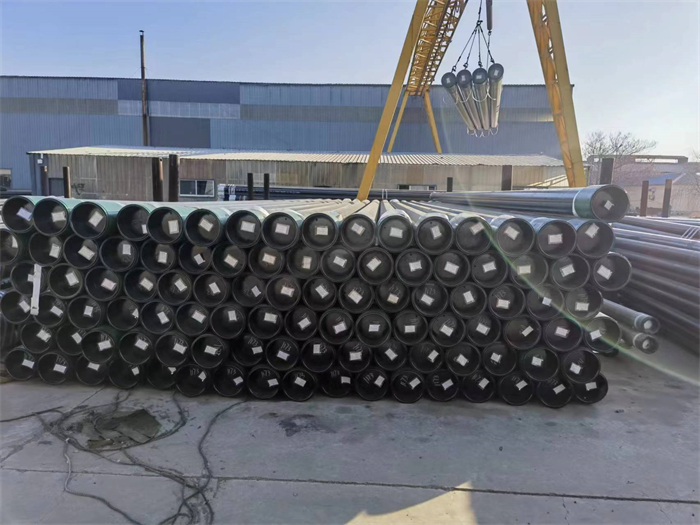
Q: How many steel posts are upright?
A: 11